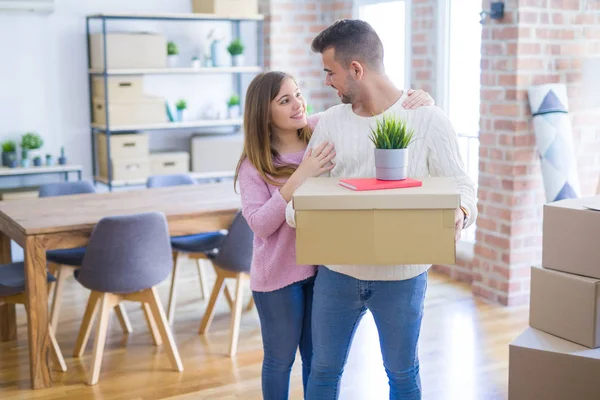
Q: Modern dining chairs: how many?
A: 5